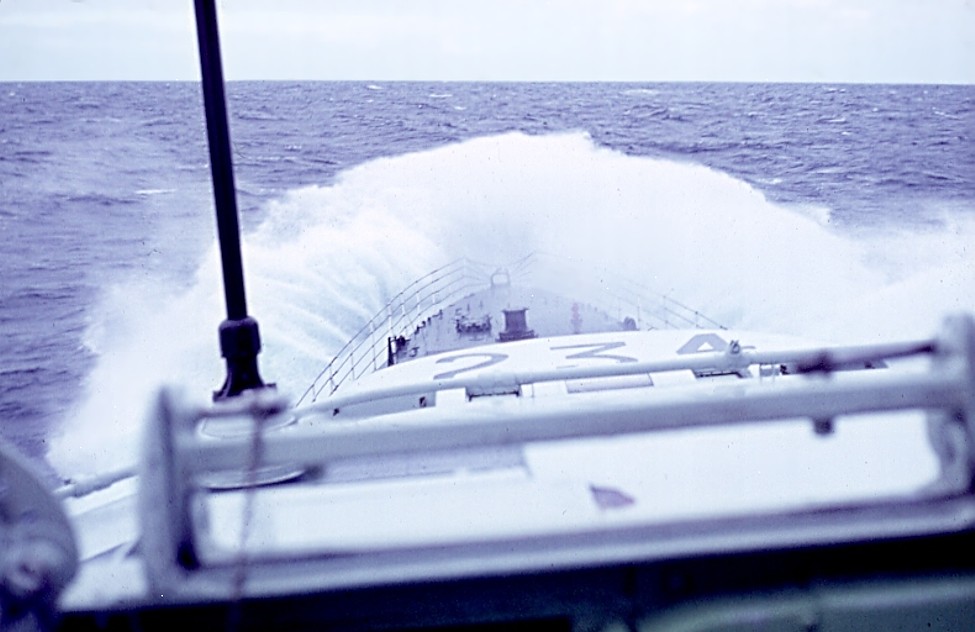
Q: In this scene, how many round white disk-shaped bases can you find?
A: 1